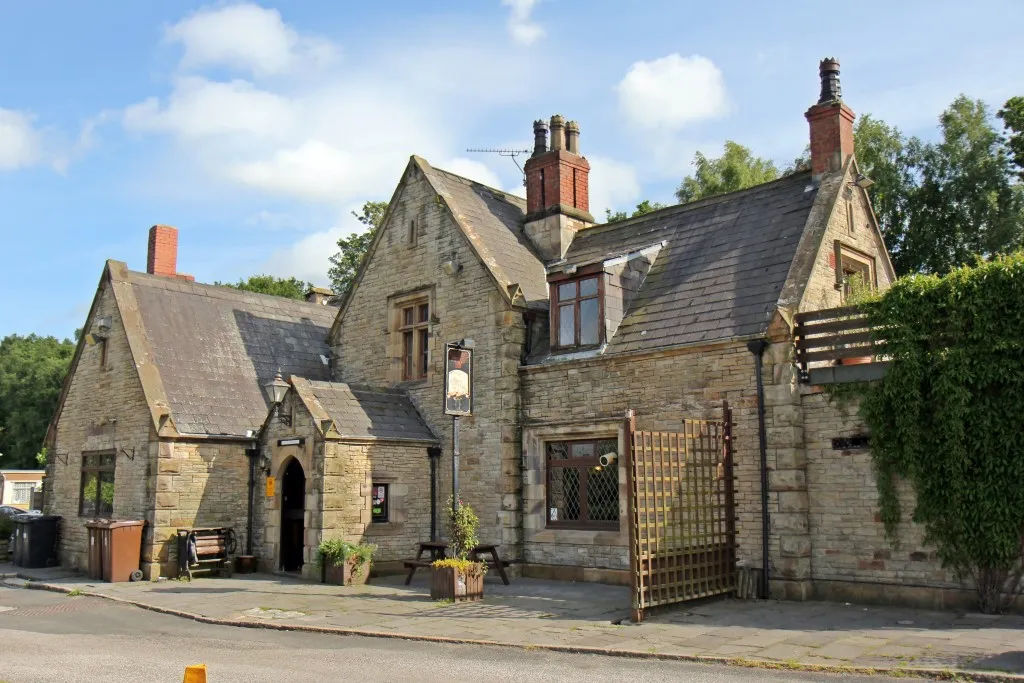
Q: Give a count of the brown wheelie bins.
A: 2